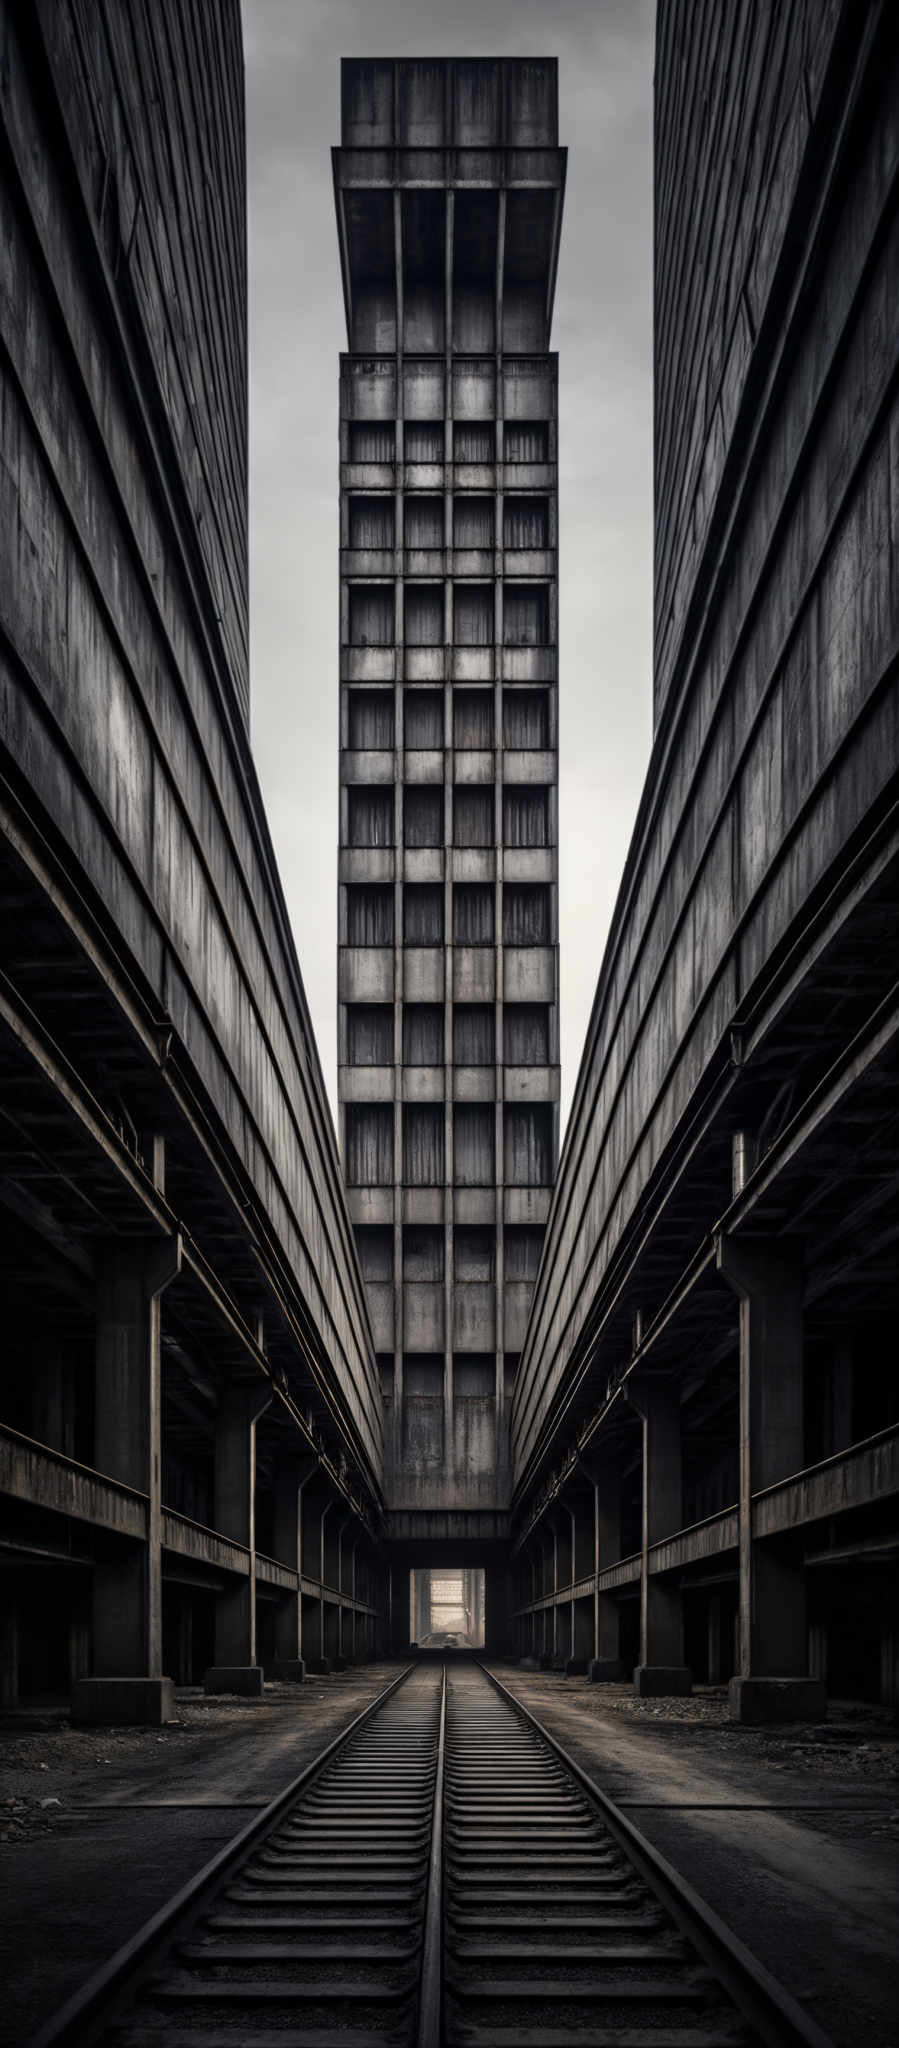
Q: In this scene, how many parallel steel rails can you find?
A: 3